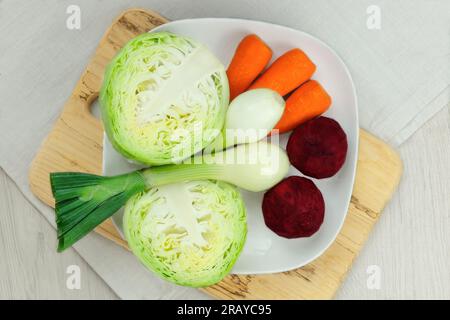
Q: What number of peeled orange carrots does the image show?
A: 3